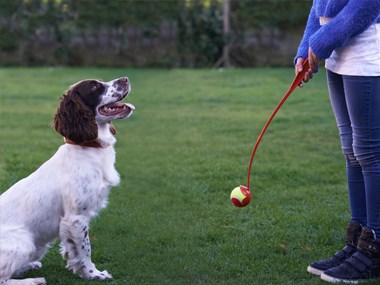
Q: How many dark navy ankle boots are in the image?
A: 2